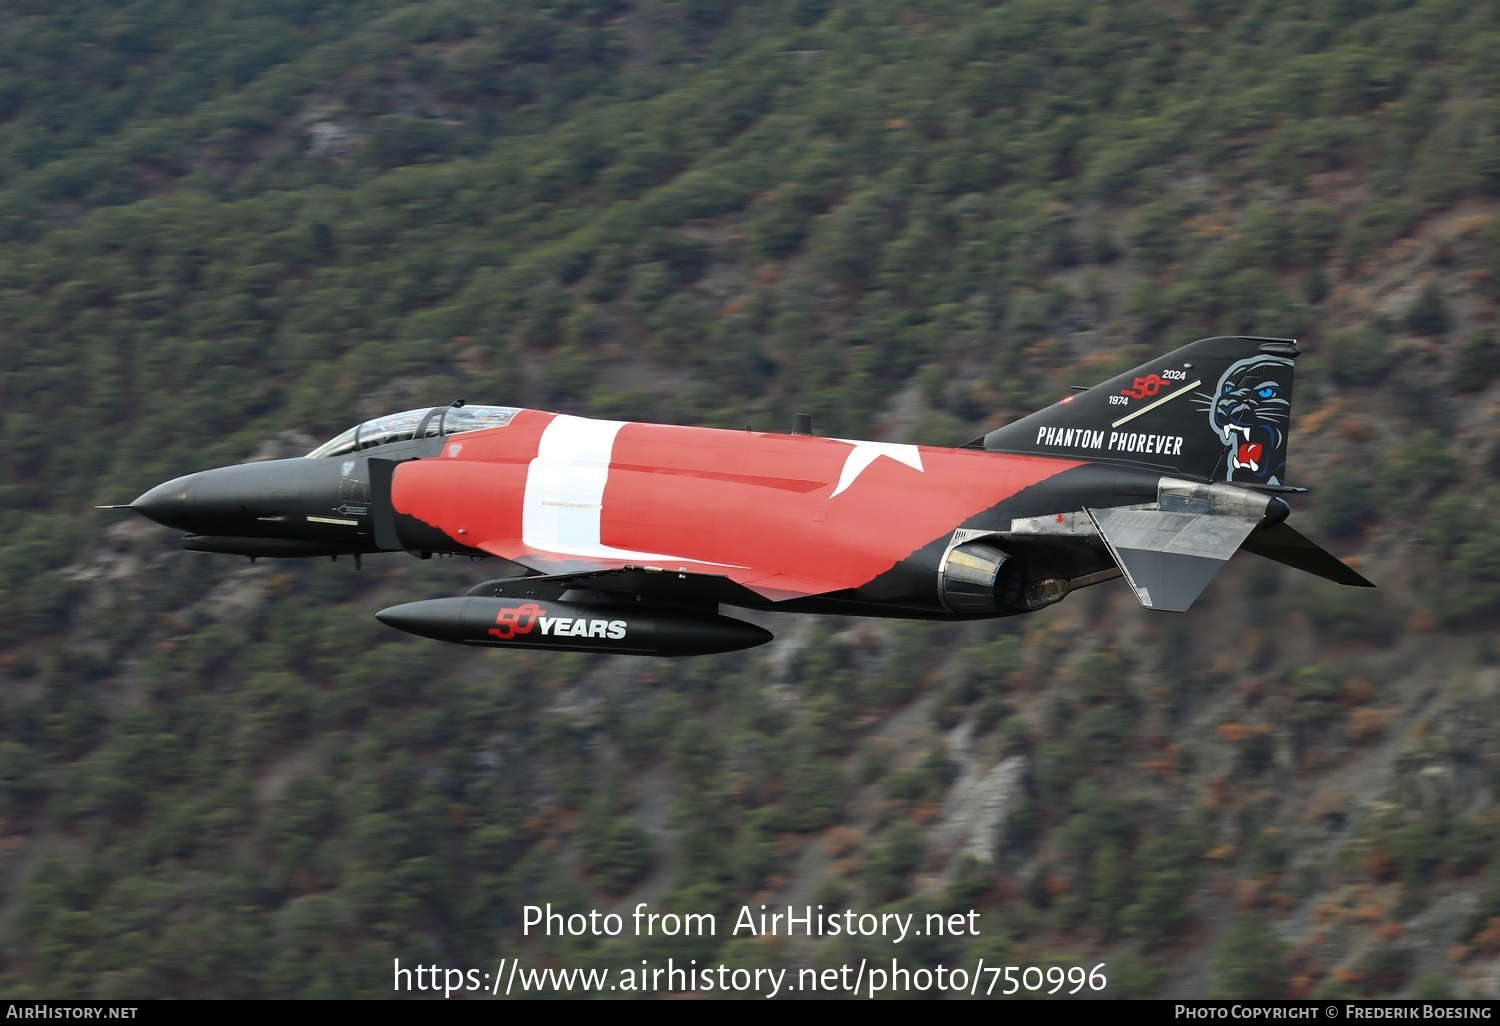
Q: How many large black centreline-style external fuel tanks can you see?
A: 1